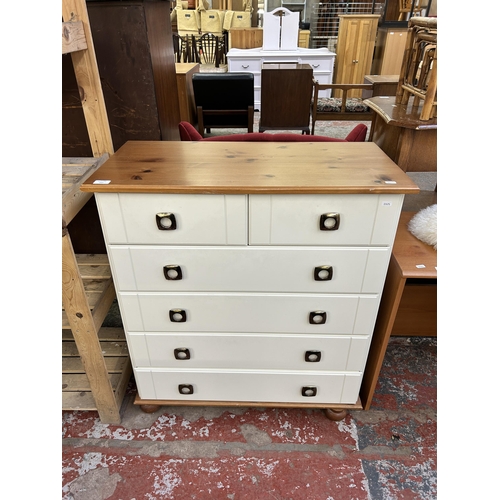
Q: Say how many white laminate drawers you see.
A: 6